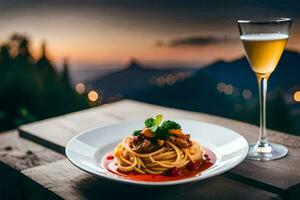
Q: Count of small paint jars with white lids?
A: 0